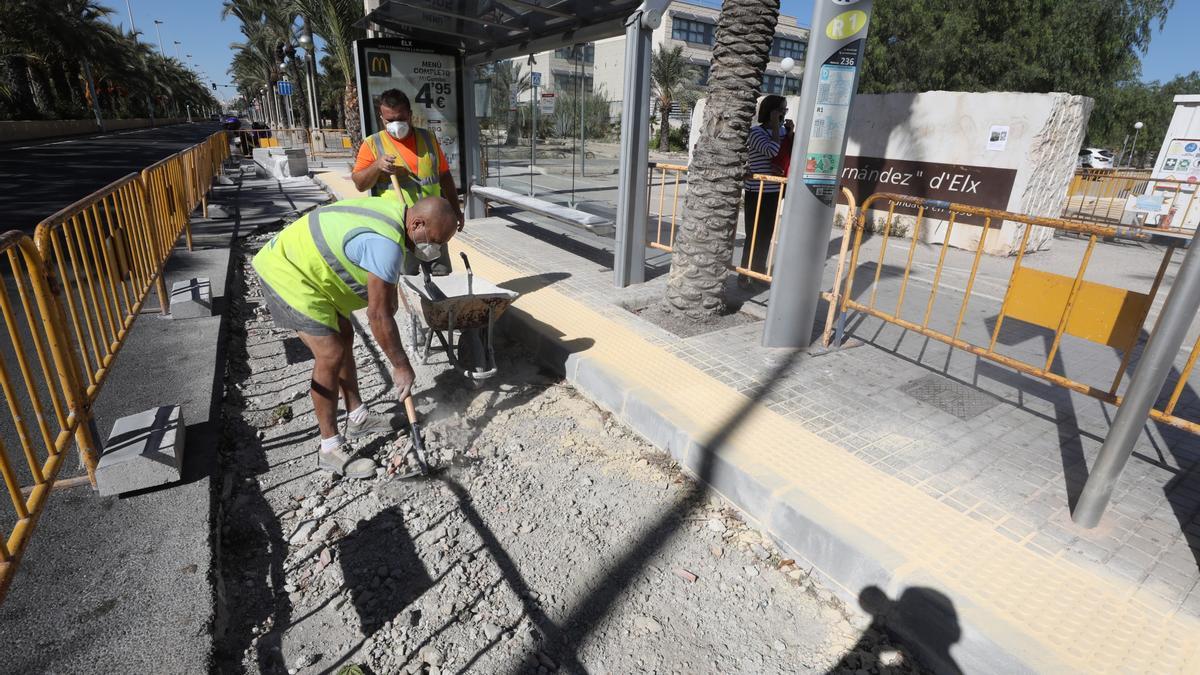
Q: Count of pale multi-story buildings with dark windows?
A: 1